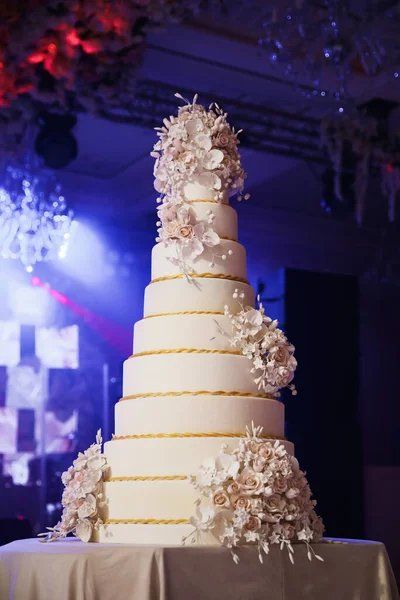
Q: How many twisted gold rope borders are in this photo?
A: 9